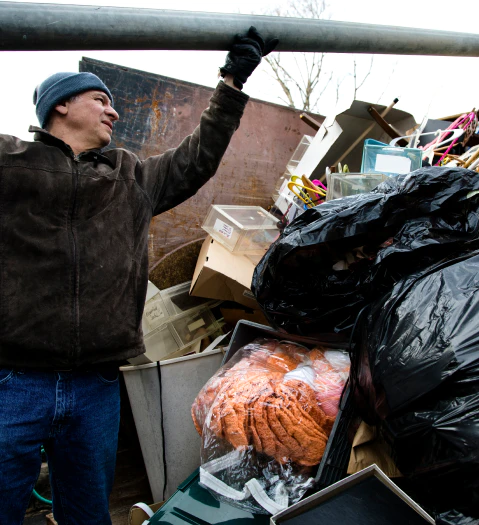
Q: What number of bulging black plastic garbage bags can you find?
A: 2